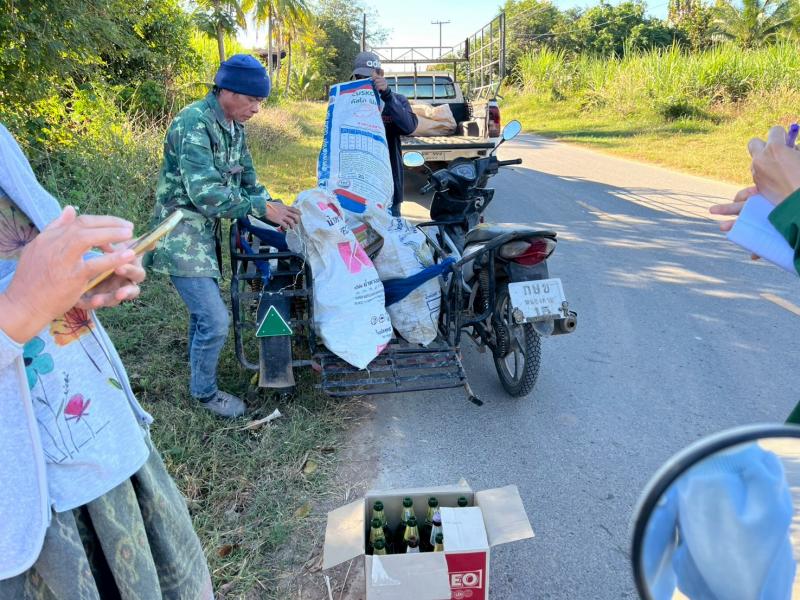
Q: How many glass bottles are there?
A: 10